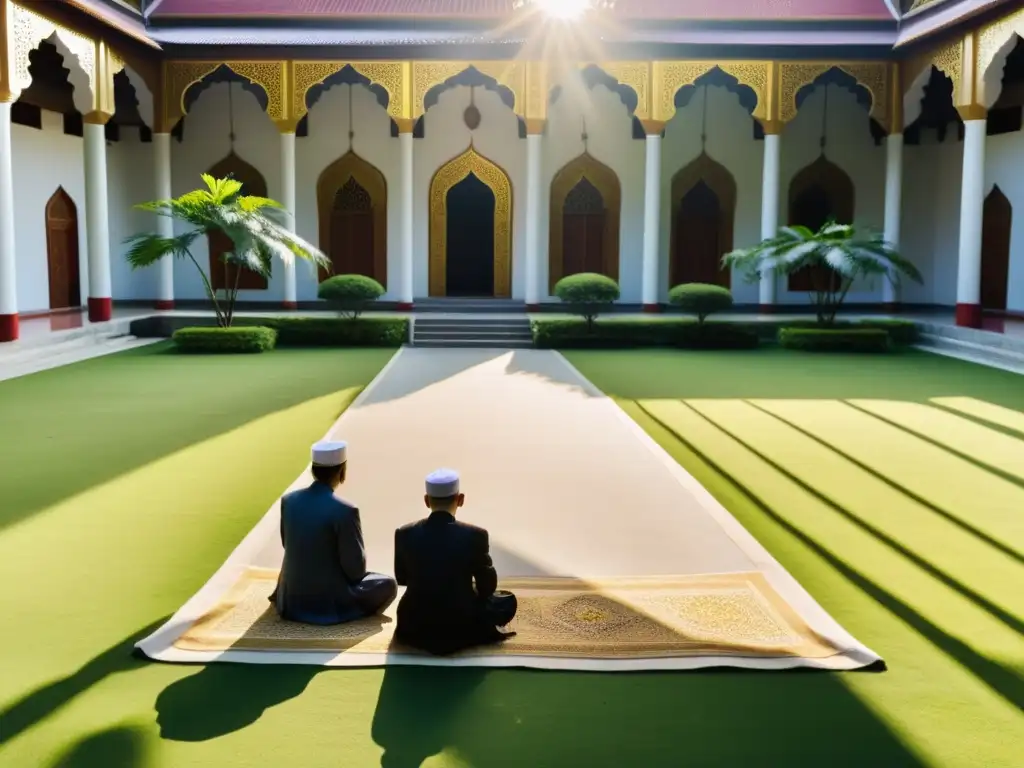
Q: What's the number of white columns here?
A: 10